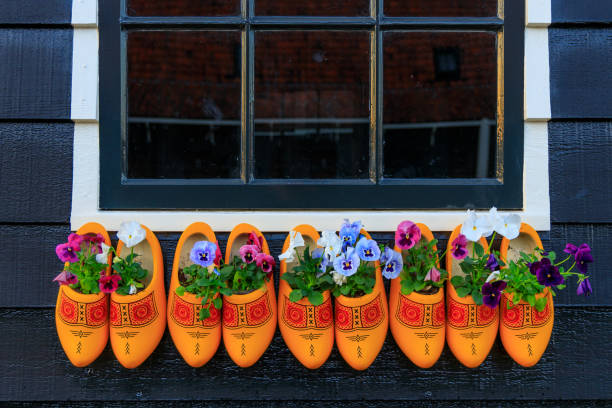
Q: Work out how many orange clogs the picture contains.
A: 9